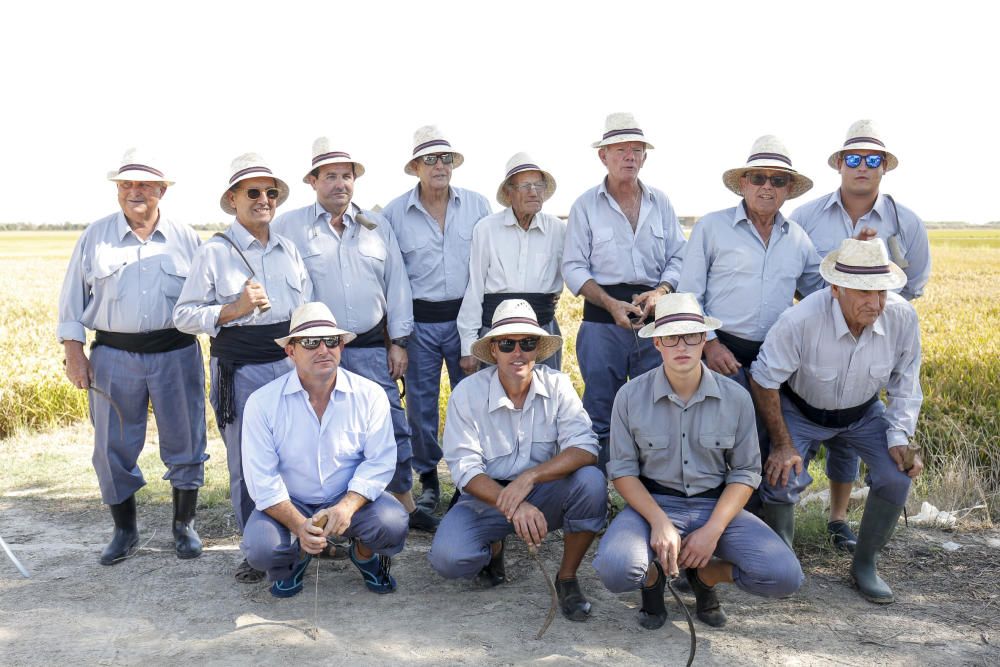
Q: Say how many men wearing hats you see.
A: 12